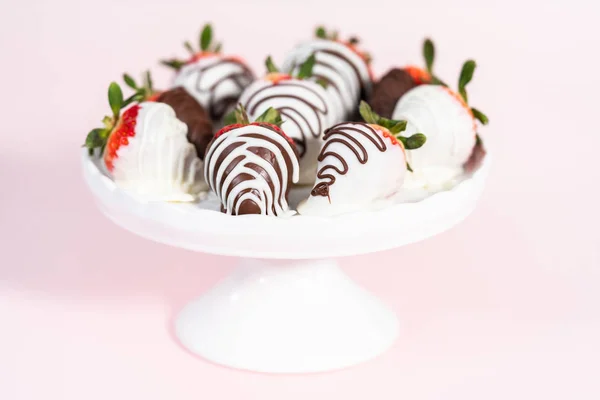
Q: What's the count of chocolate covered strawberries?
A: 9